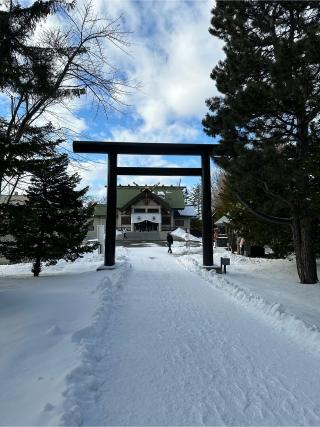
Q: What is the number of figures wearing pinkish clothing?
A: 1